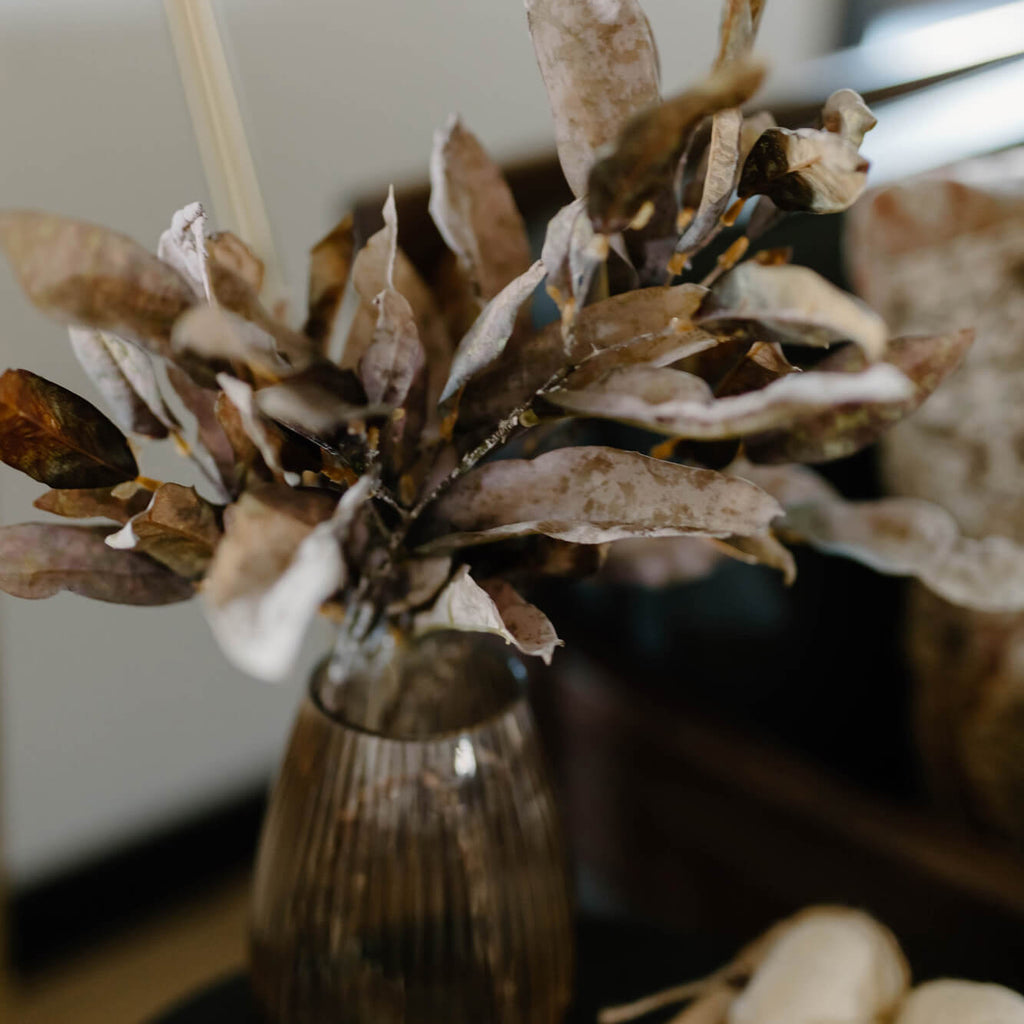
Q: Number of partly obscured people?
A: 0